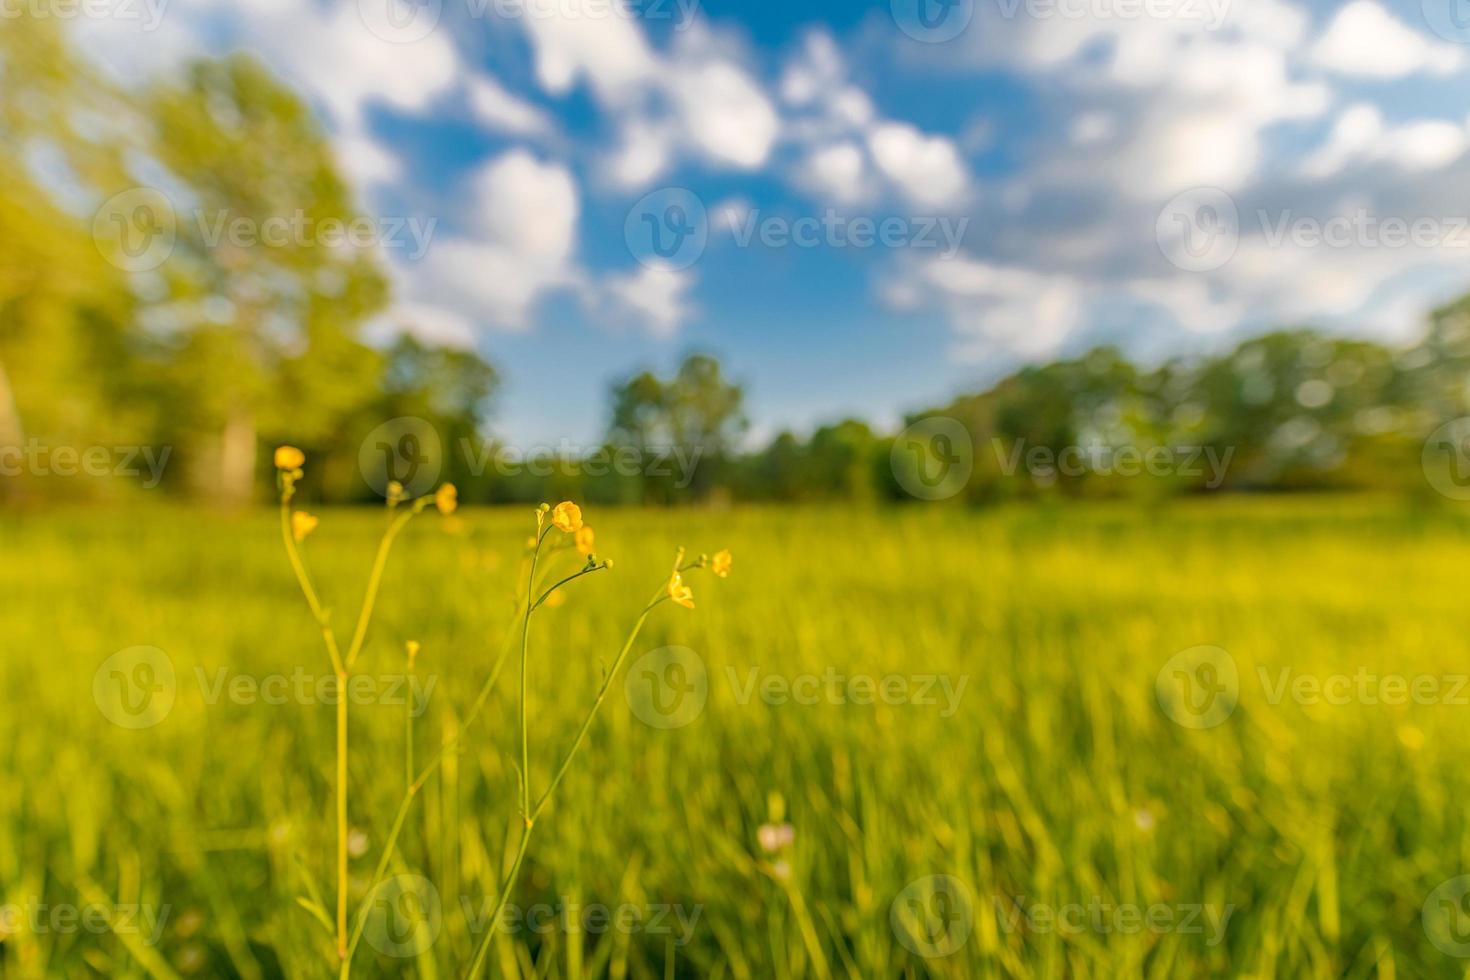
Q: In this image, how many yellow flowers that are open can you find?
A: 7